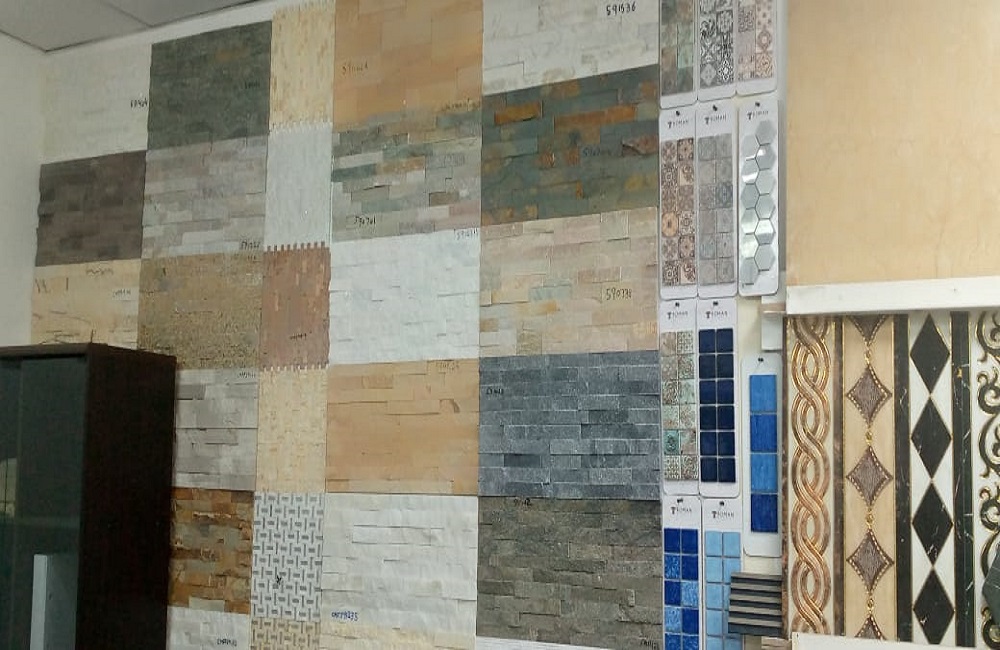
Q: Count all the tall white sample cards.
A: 11